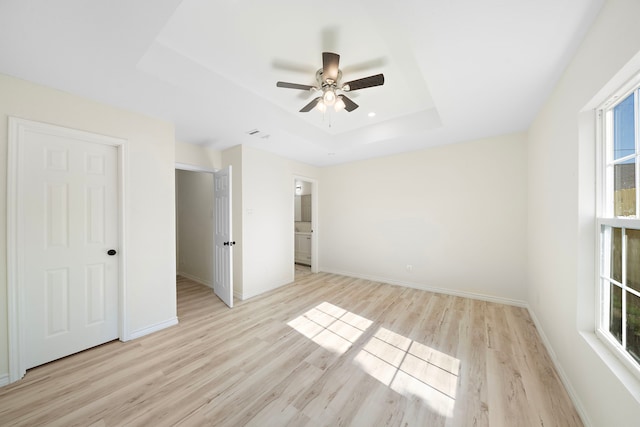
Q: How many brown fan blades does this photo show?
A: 5